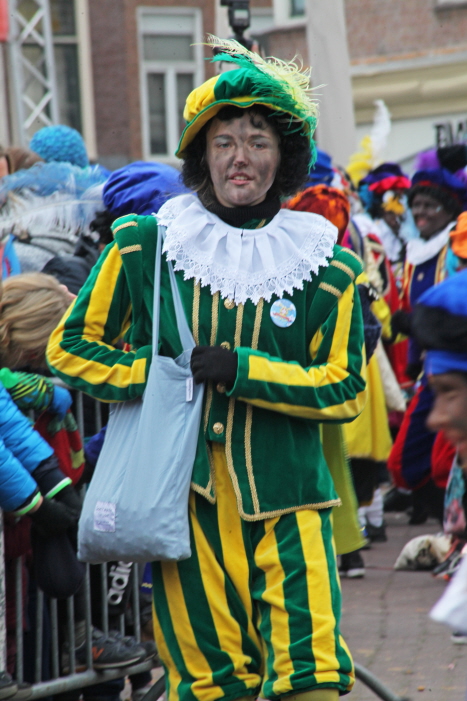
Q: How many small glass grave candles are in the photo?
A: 0